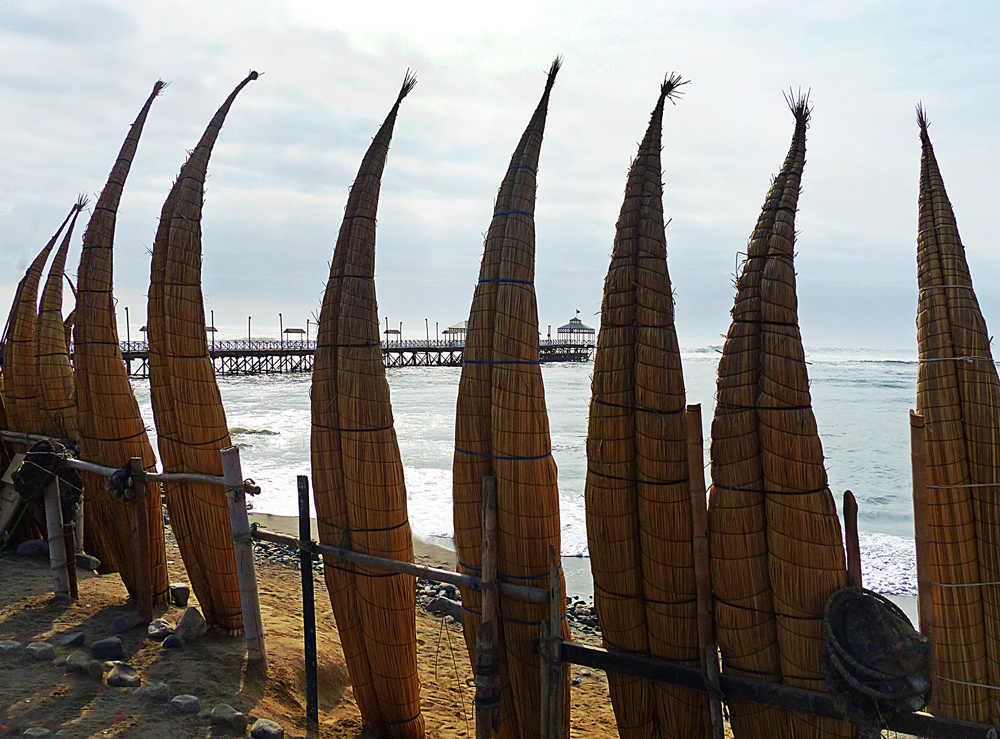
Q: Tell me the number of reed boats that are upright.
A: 9